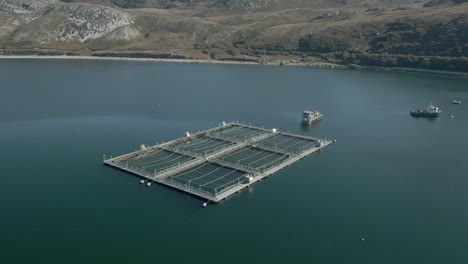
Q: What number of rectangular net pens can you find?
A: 6